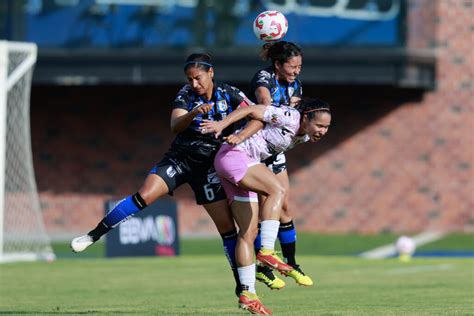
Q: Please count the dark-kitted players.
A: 2